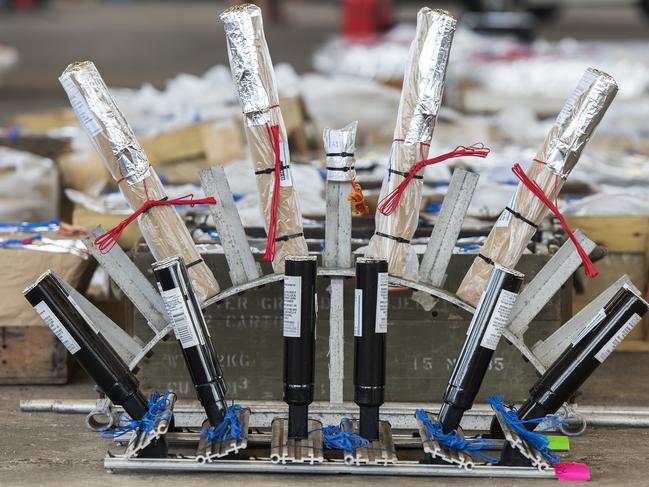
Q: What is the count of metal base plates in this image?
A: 6